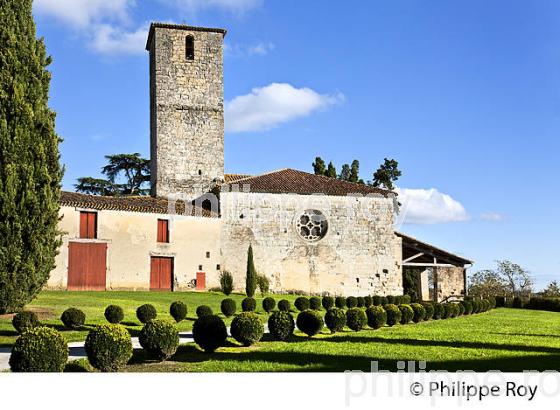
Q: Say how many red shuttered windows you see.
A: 2